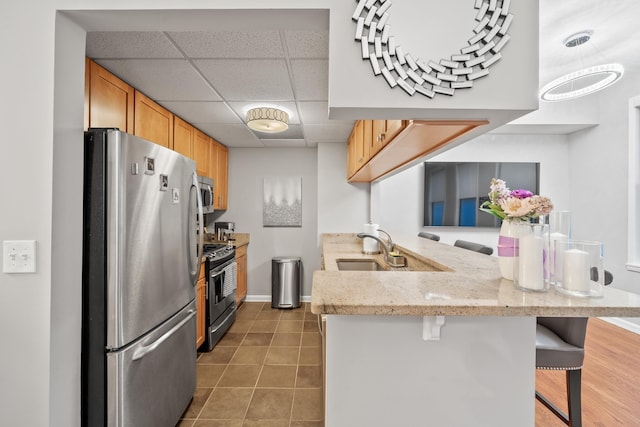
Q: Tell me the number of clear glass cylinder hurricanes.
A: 3